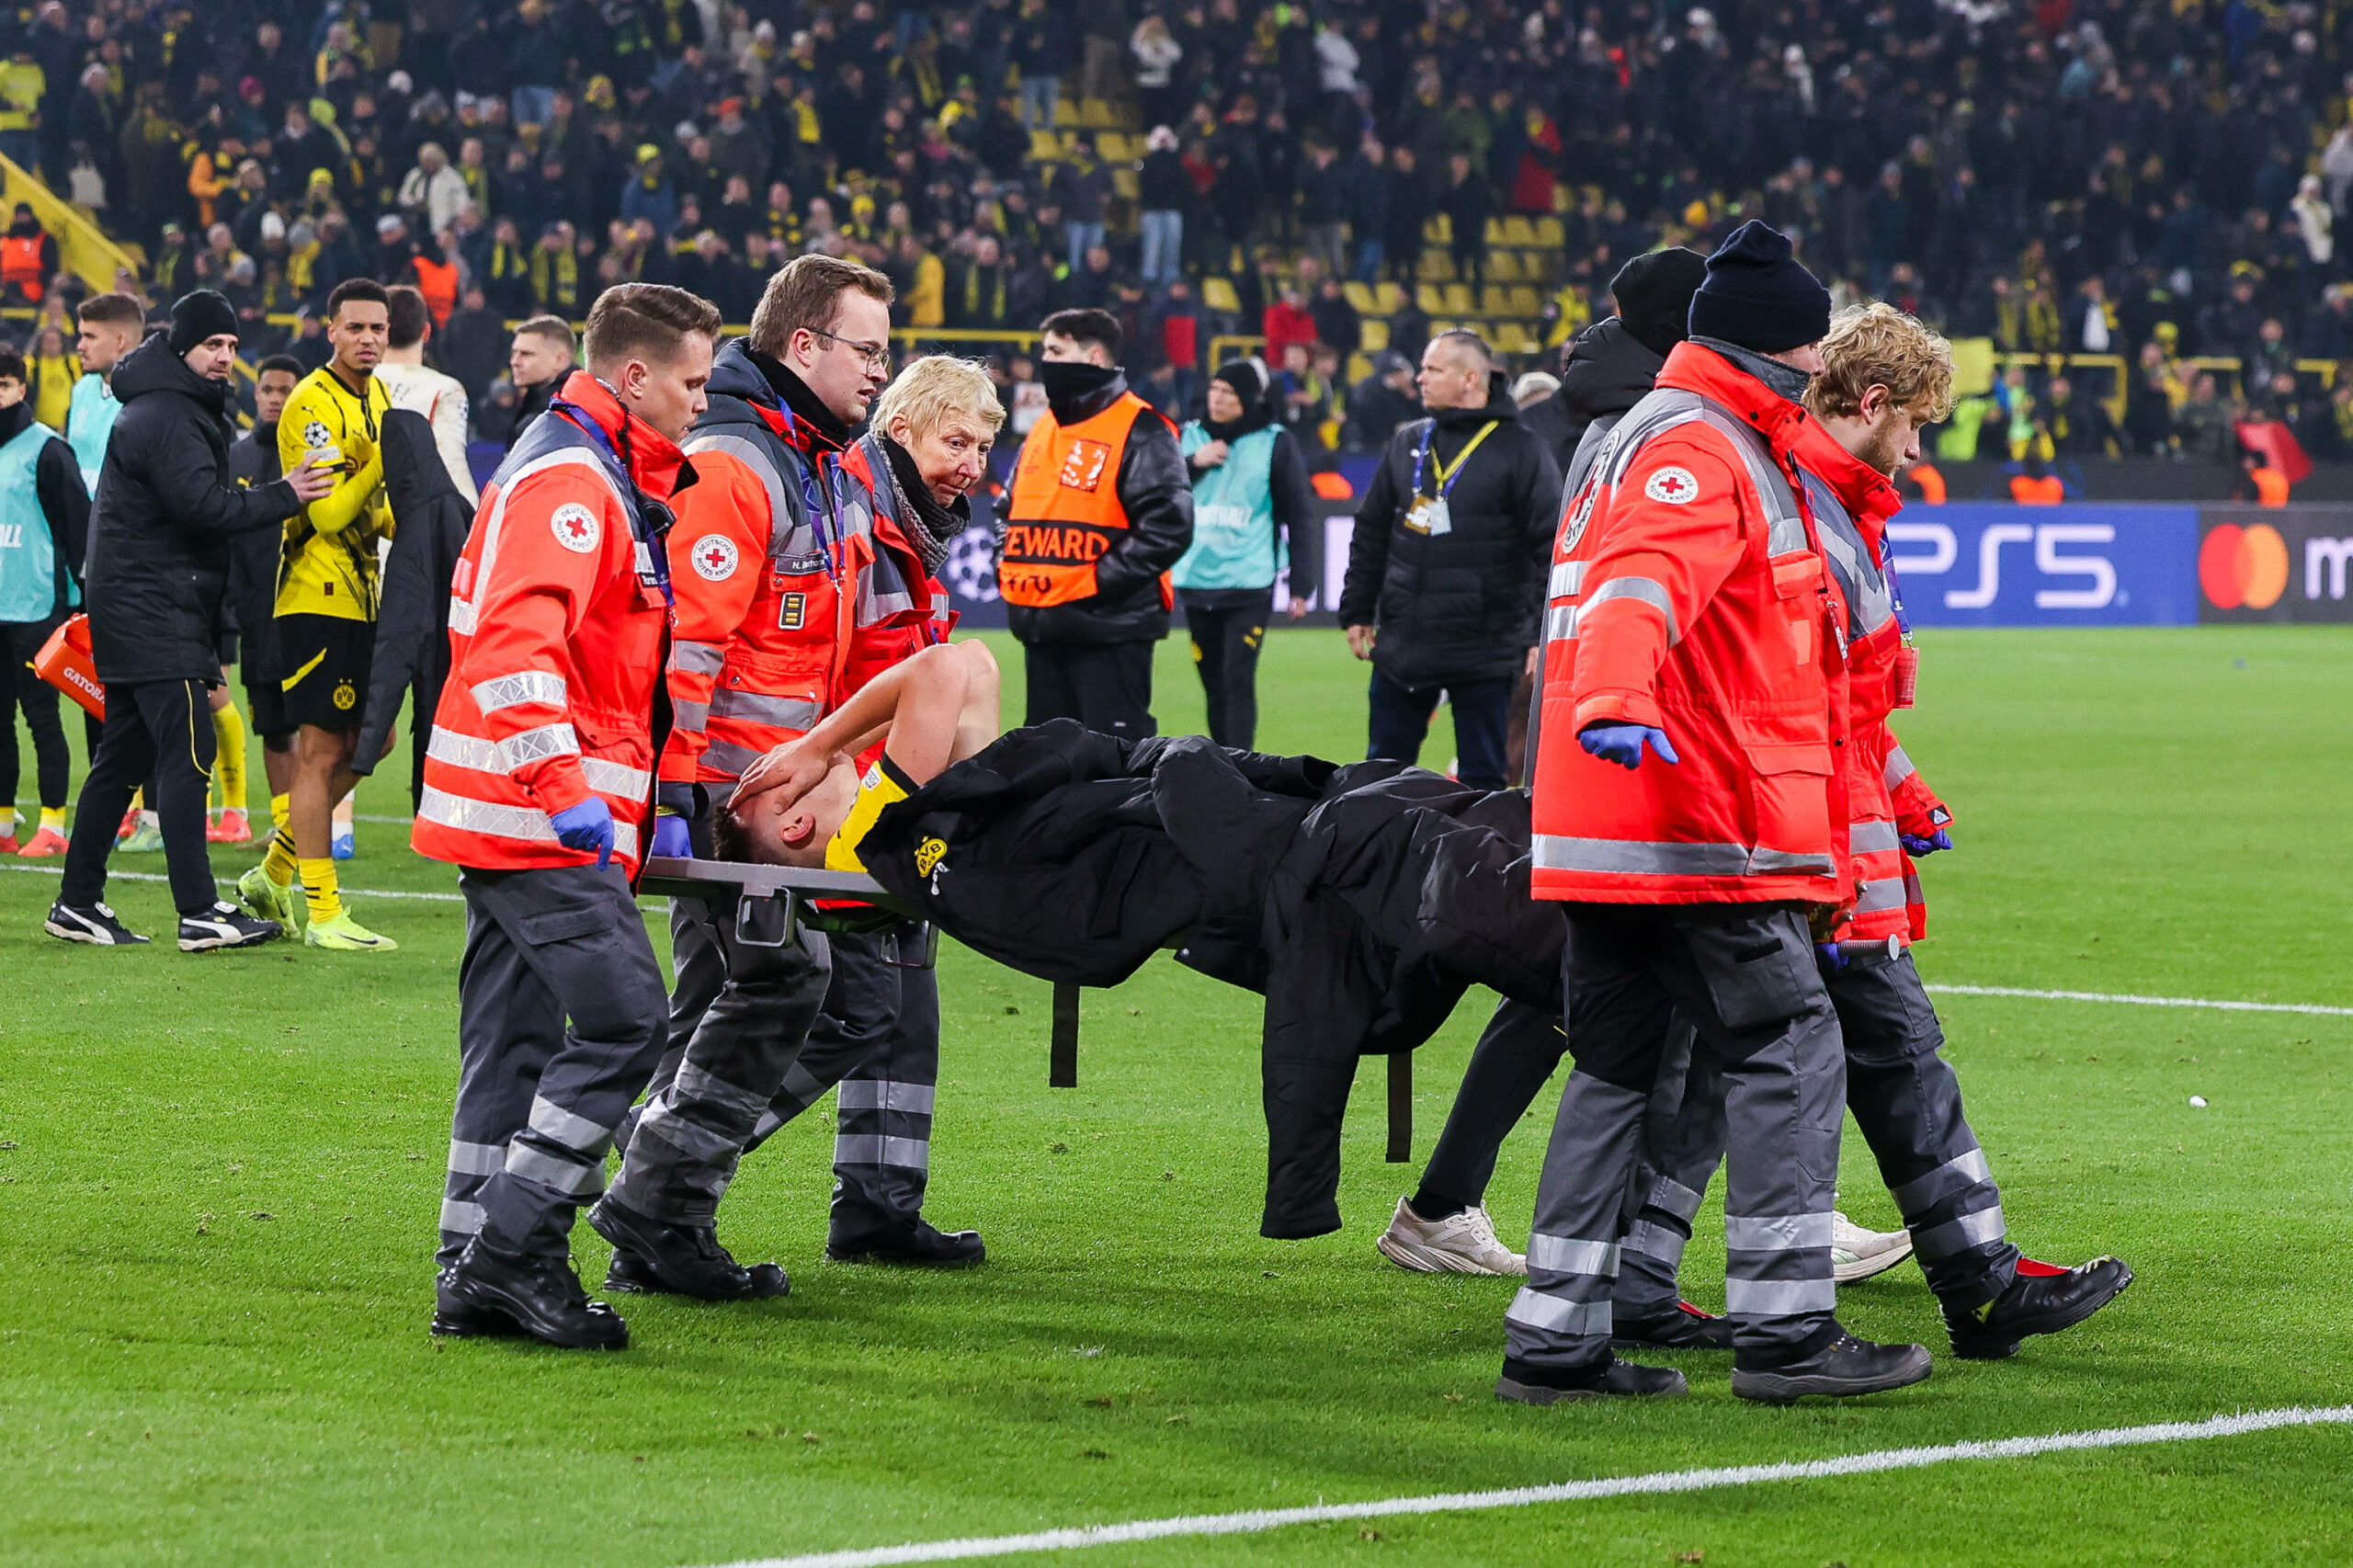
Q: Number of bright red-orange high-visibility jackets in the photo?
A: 5